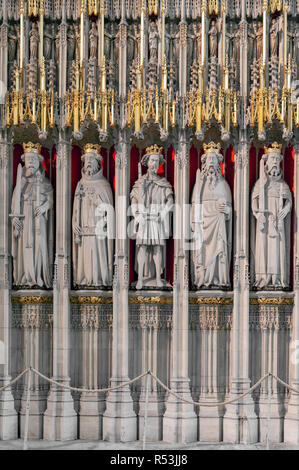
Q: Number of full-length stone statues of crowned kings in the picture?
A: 5